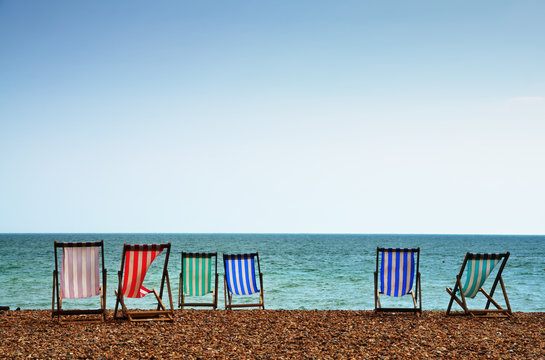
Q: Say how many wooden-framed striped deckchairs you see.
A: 6